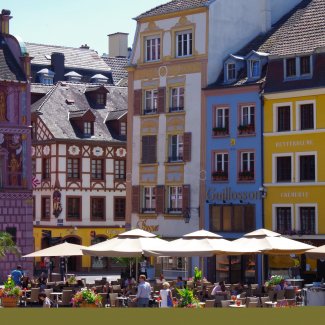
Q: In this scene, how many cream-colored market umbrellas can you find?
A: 5